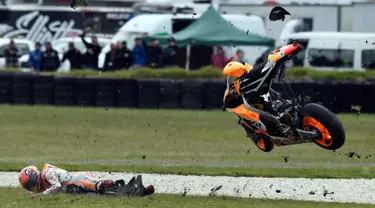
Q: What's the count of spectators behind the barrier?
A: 13